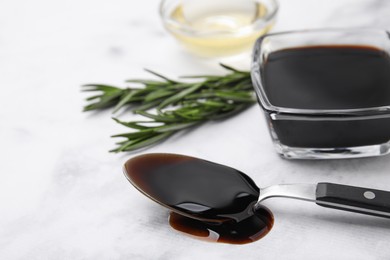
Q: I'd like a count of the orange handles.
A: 0